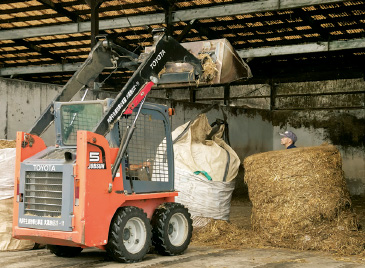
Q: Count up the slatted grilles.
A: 1